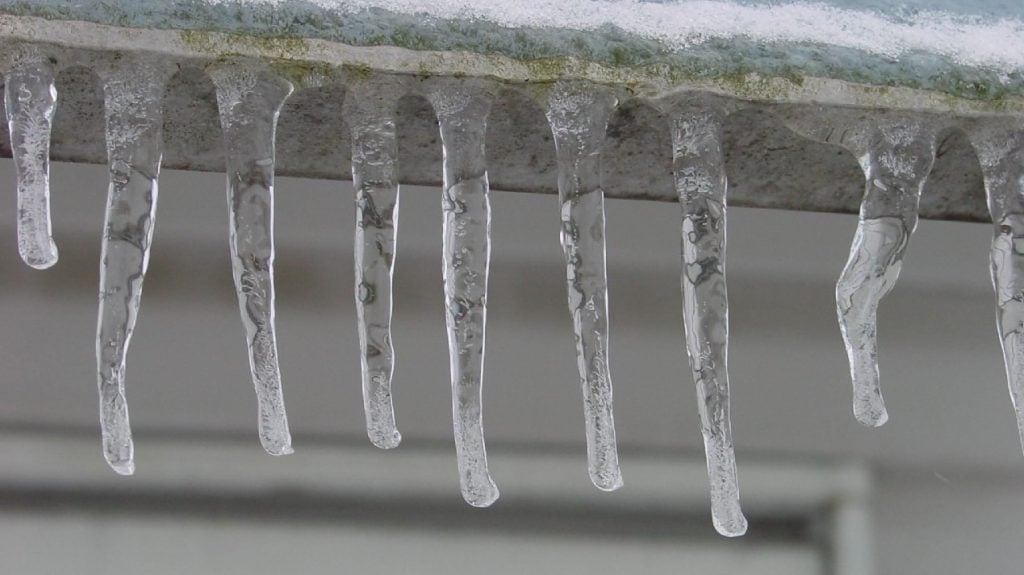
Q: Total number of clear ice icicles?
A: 9